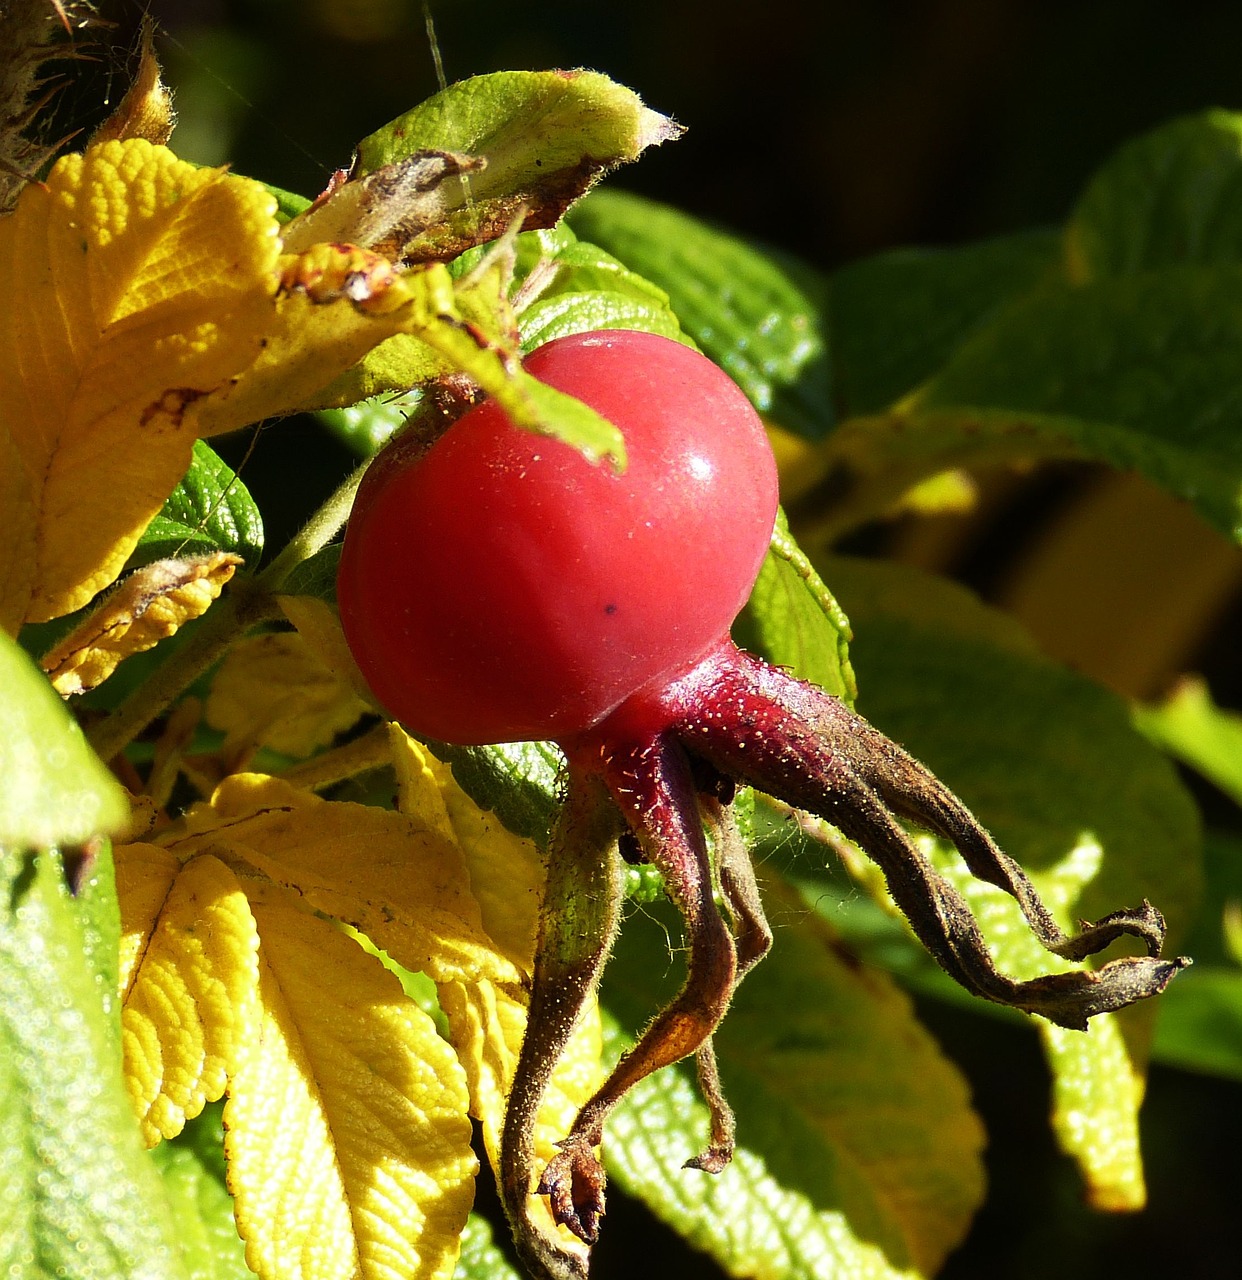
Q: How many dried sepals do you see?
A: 5